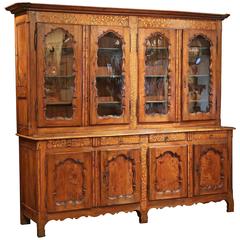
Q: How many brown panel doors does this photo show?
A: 4